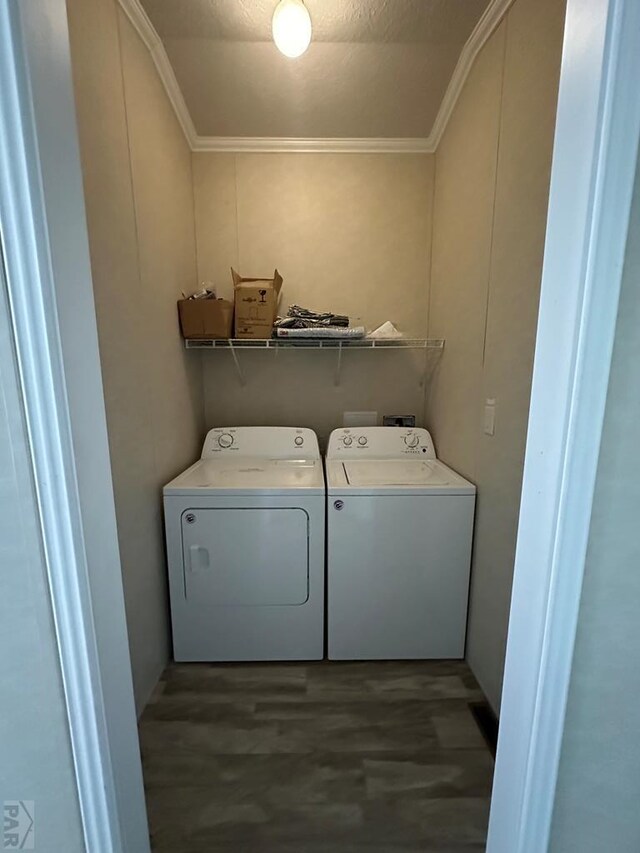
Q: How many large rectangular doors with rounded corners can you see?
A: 1